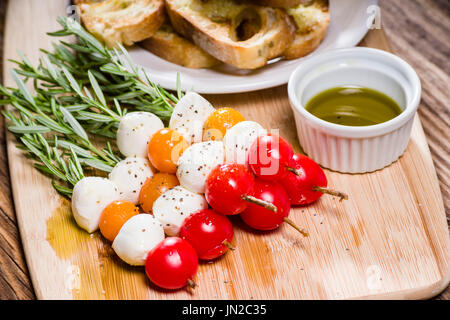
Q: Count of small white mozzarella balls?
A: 8